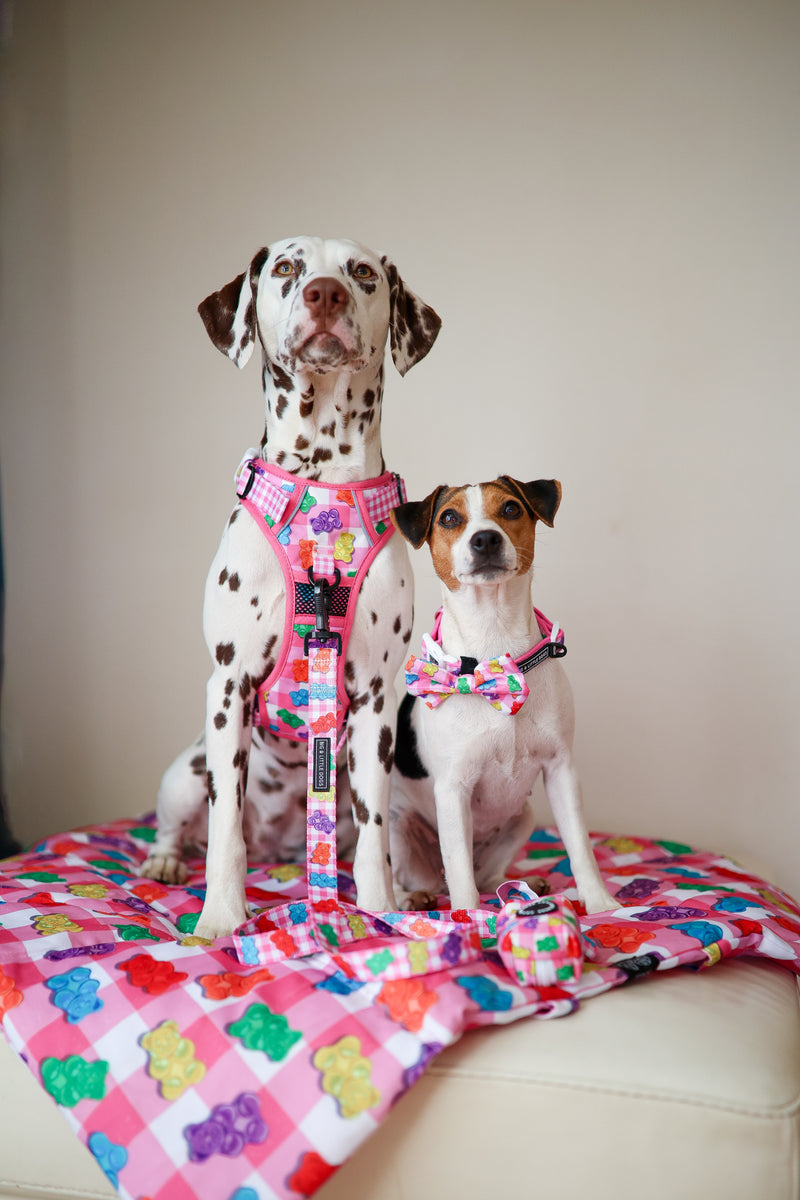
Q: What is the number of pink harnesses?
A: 1